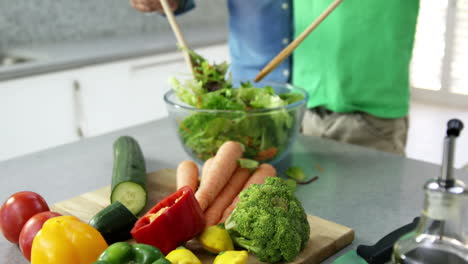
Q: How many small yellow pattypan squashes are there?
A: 3